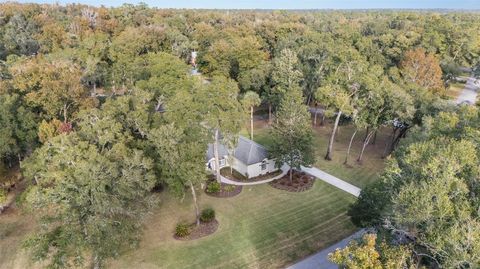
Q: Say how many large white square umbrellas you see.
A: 0